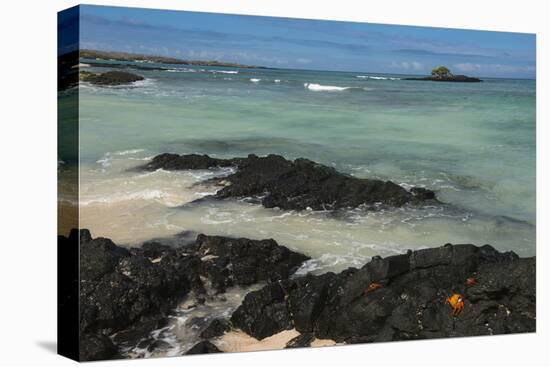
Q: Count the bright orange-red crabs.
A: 3